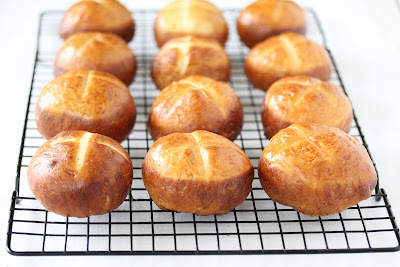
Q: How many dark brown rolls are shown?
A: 12